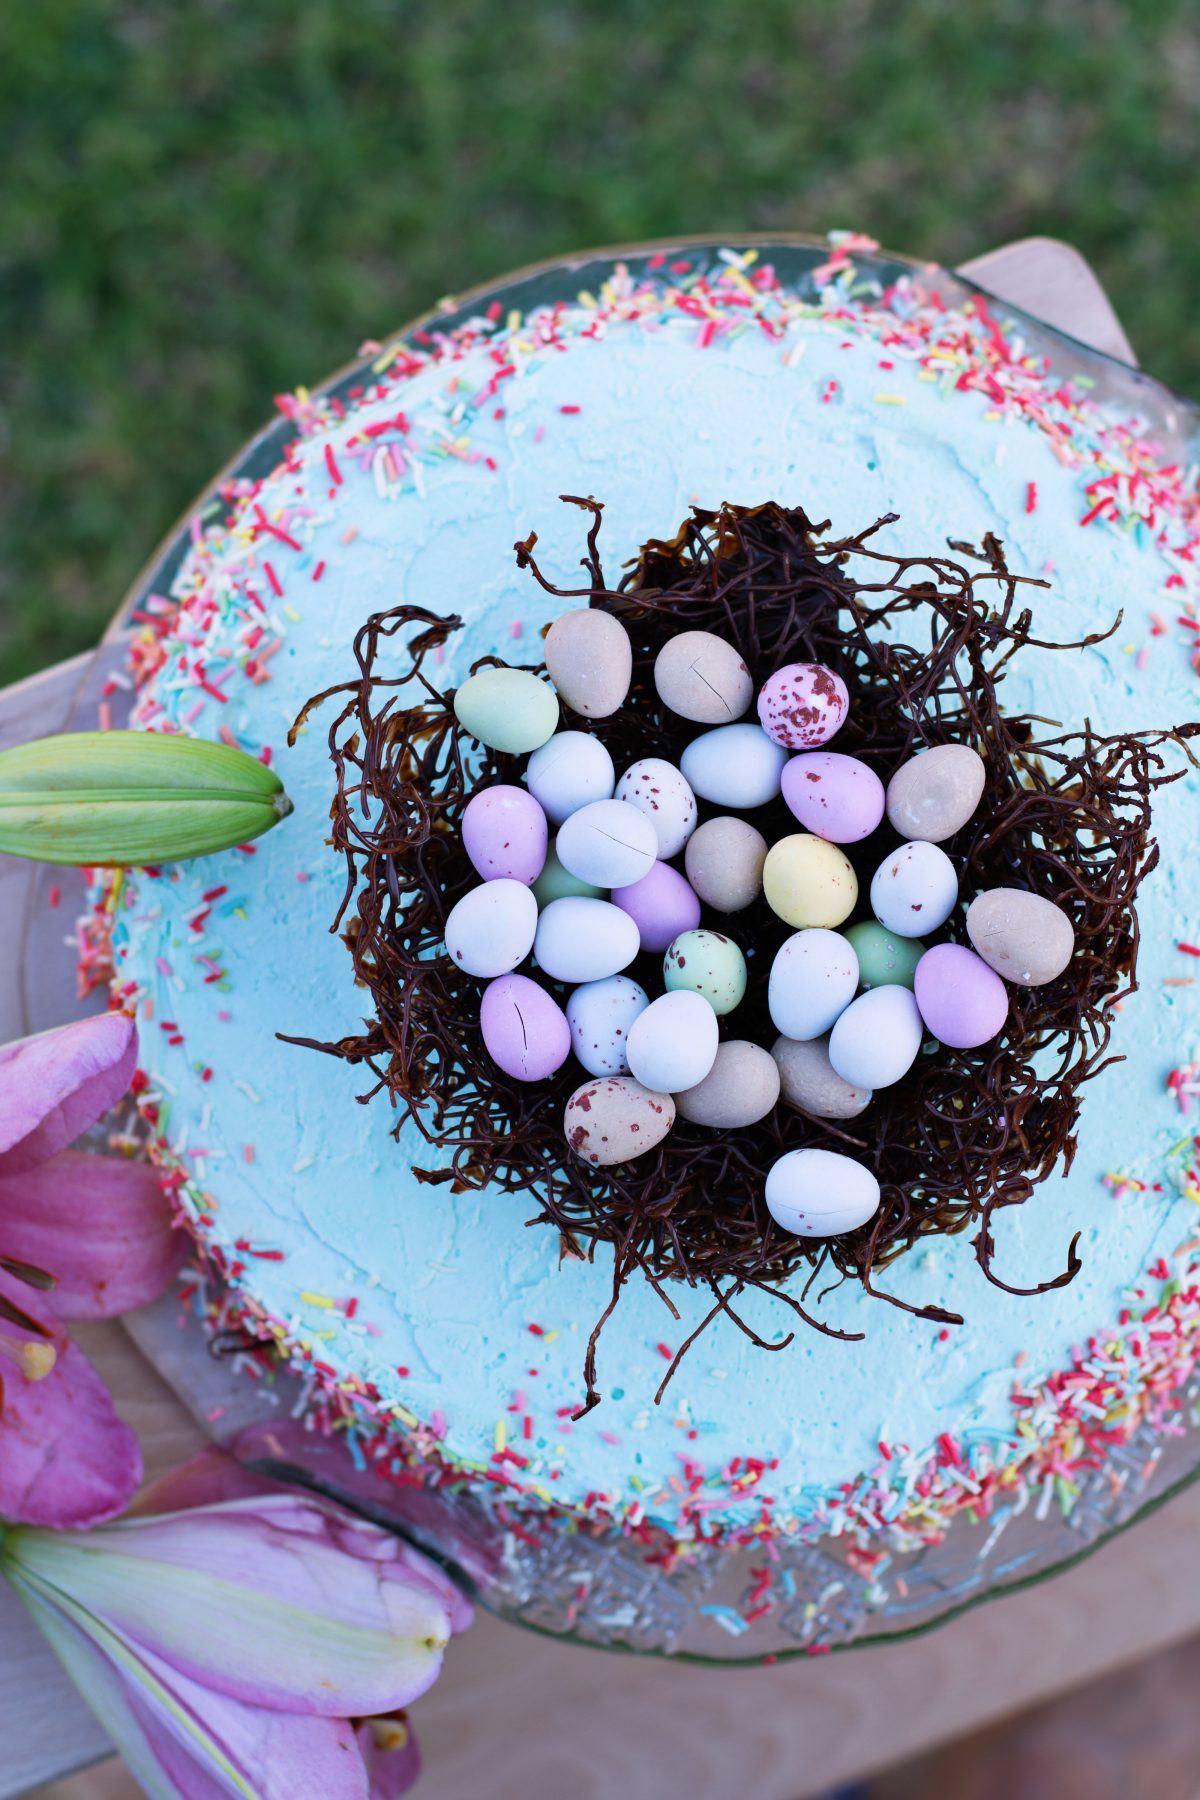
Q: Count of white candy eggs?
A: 12